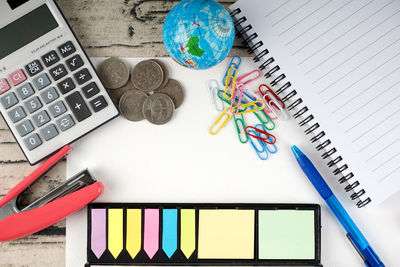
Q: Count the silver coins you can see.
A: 7